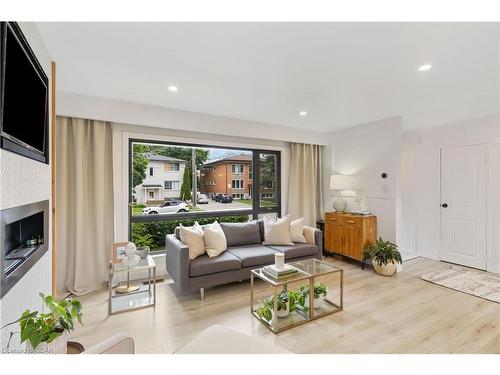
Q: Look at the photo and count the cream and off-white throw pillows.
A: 4